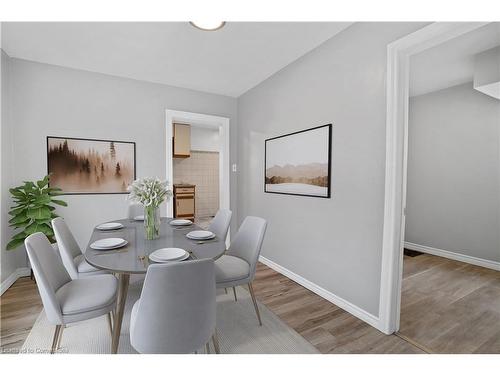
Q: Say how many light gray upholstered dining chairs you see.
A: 6